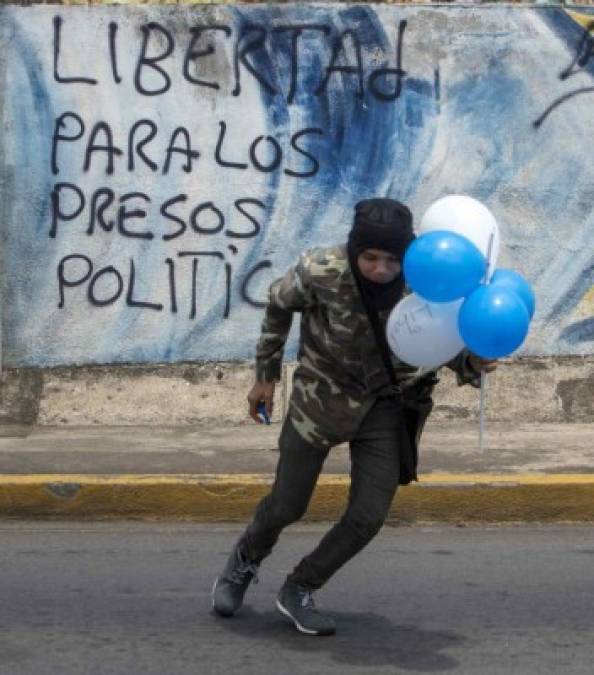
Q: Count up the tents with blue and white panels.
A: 0